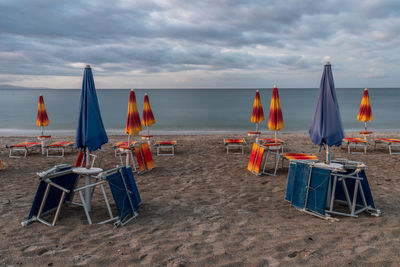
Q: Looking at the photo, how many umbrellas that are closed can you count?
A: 8